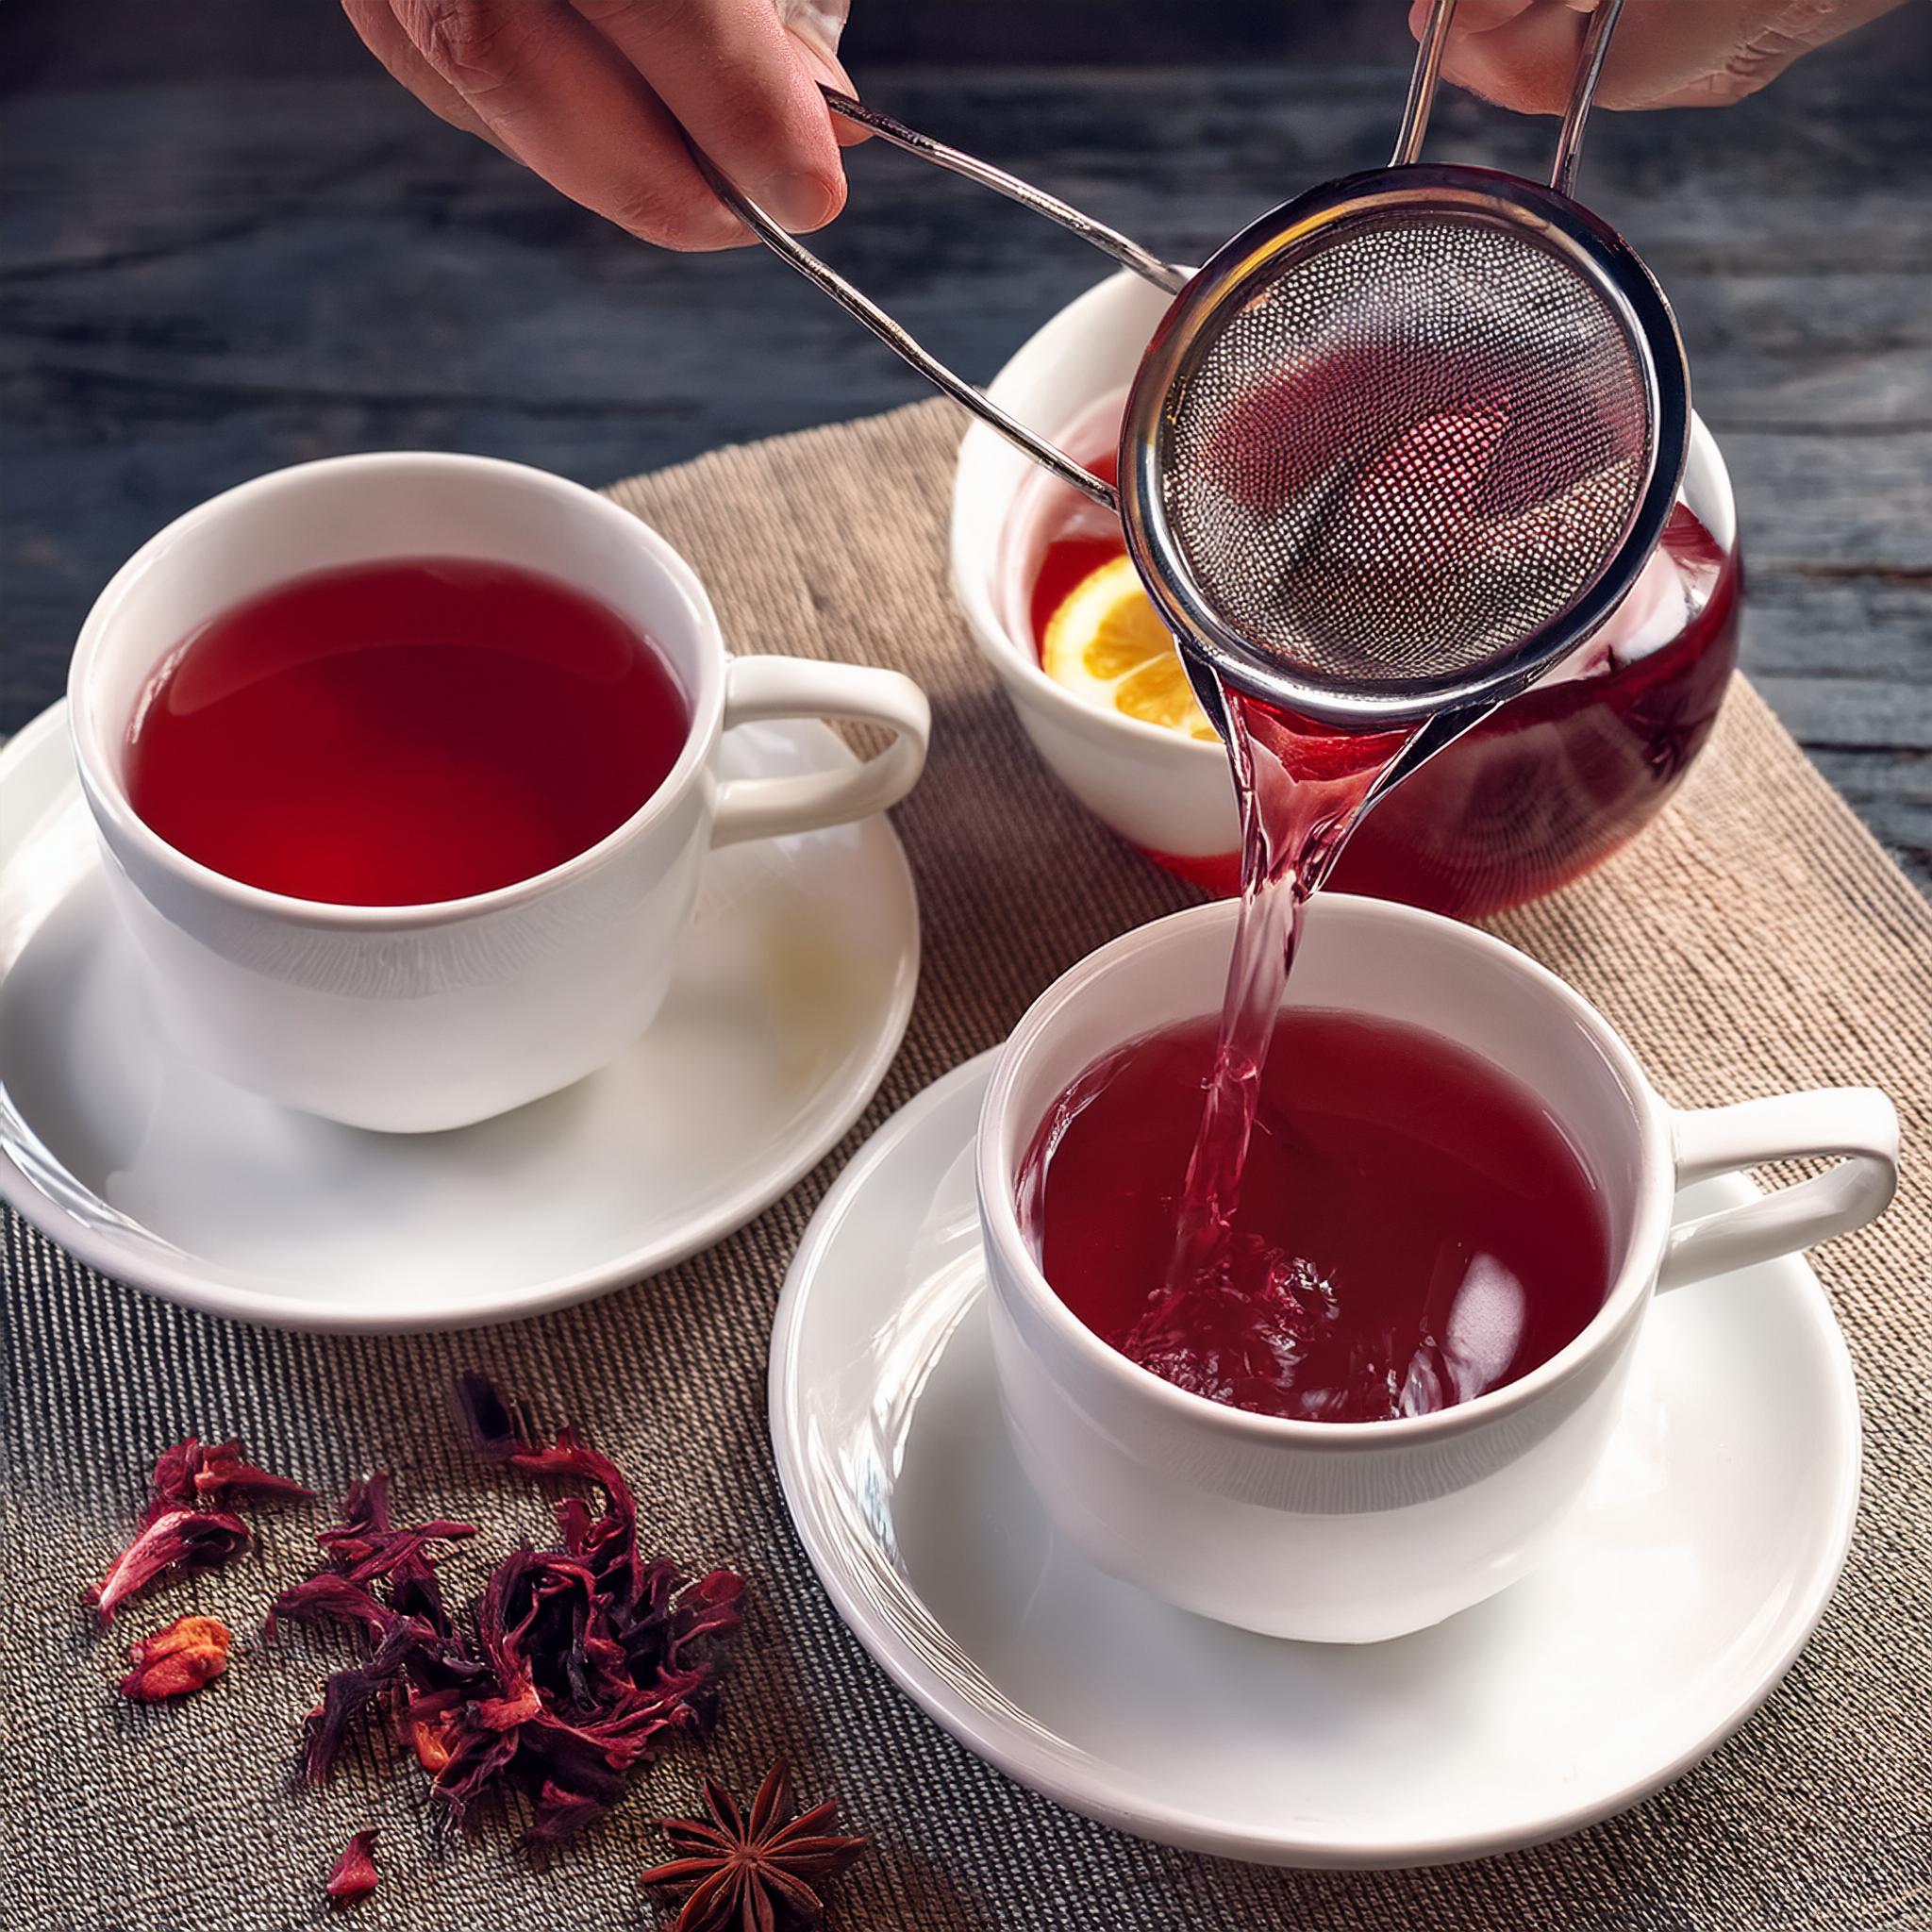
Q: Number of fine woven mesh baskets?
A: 1